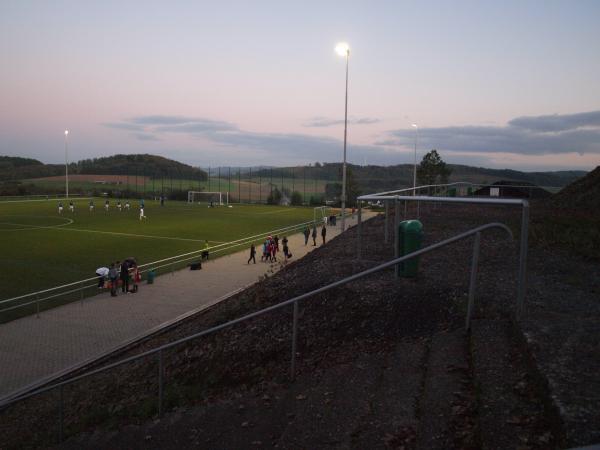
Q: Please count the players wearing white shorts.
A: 7